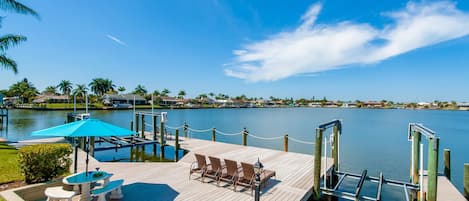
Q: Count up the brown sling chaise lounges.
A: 4